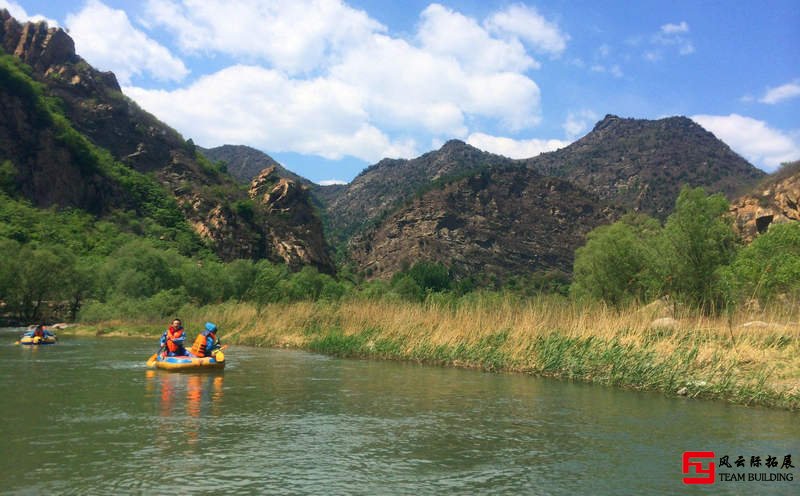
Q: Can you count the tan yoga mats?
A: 0